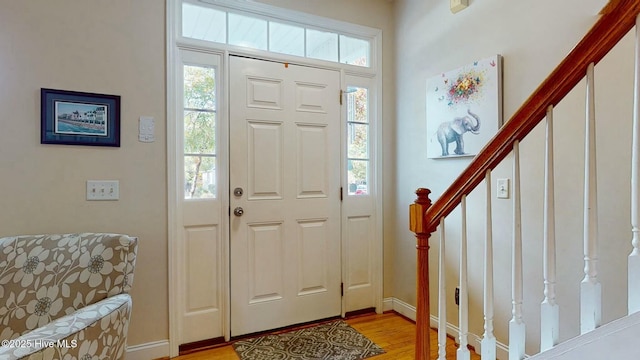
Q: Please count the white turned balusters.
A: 7